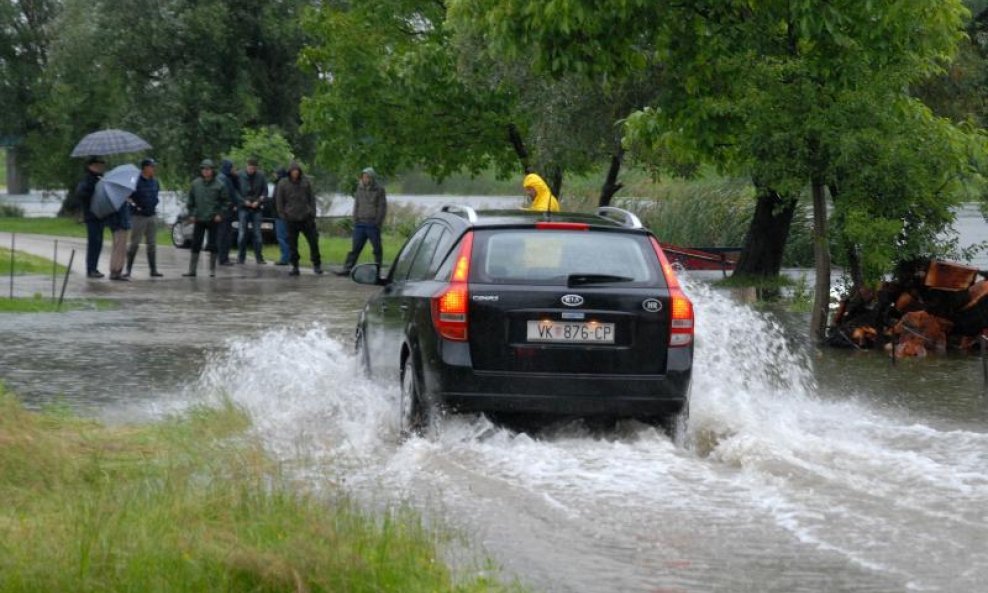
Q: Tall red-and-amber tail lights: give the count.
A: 2